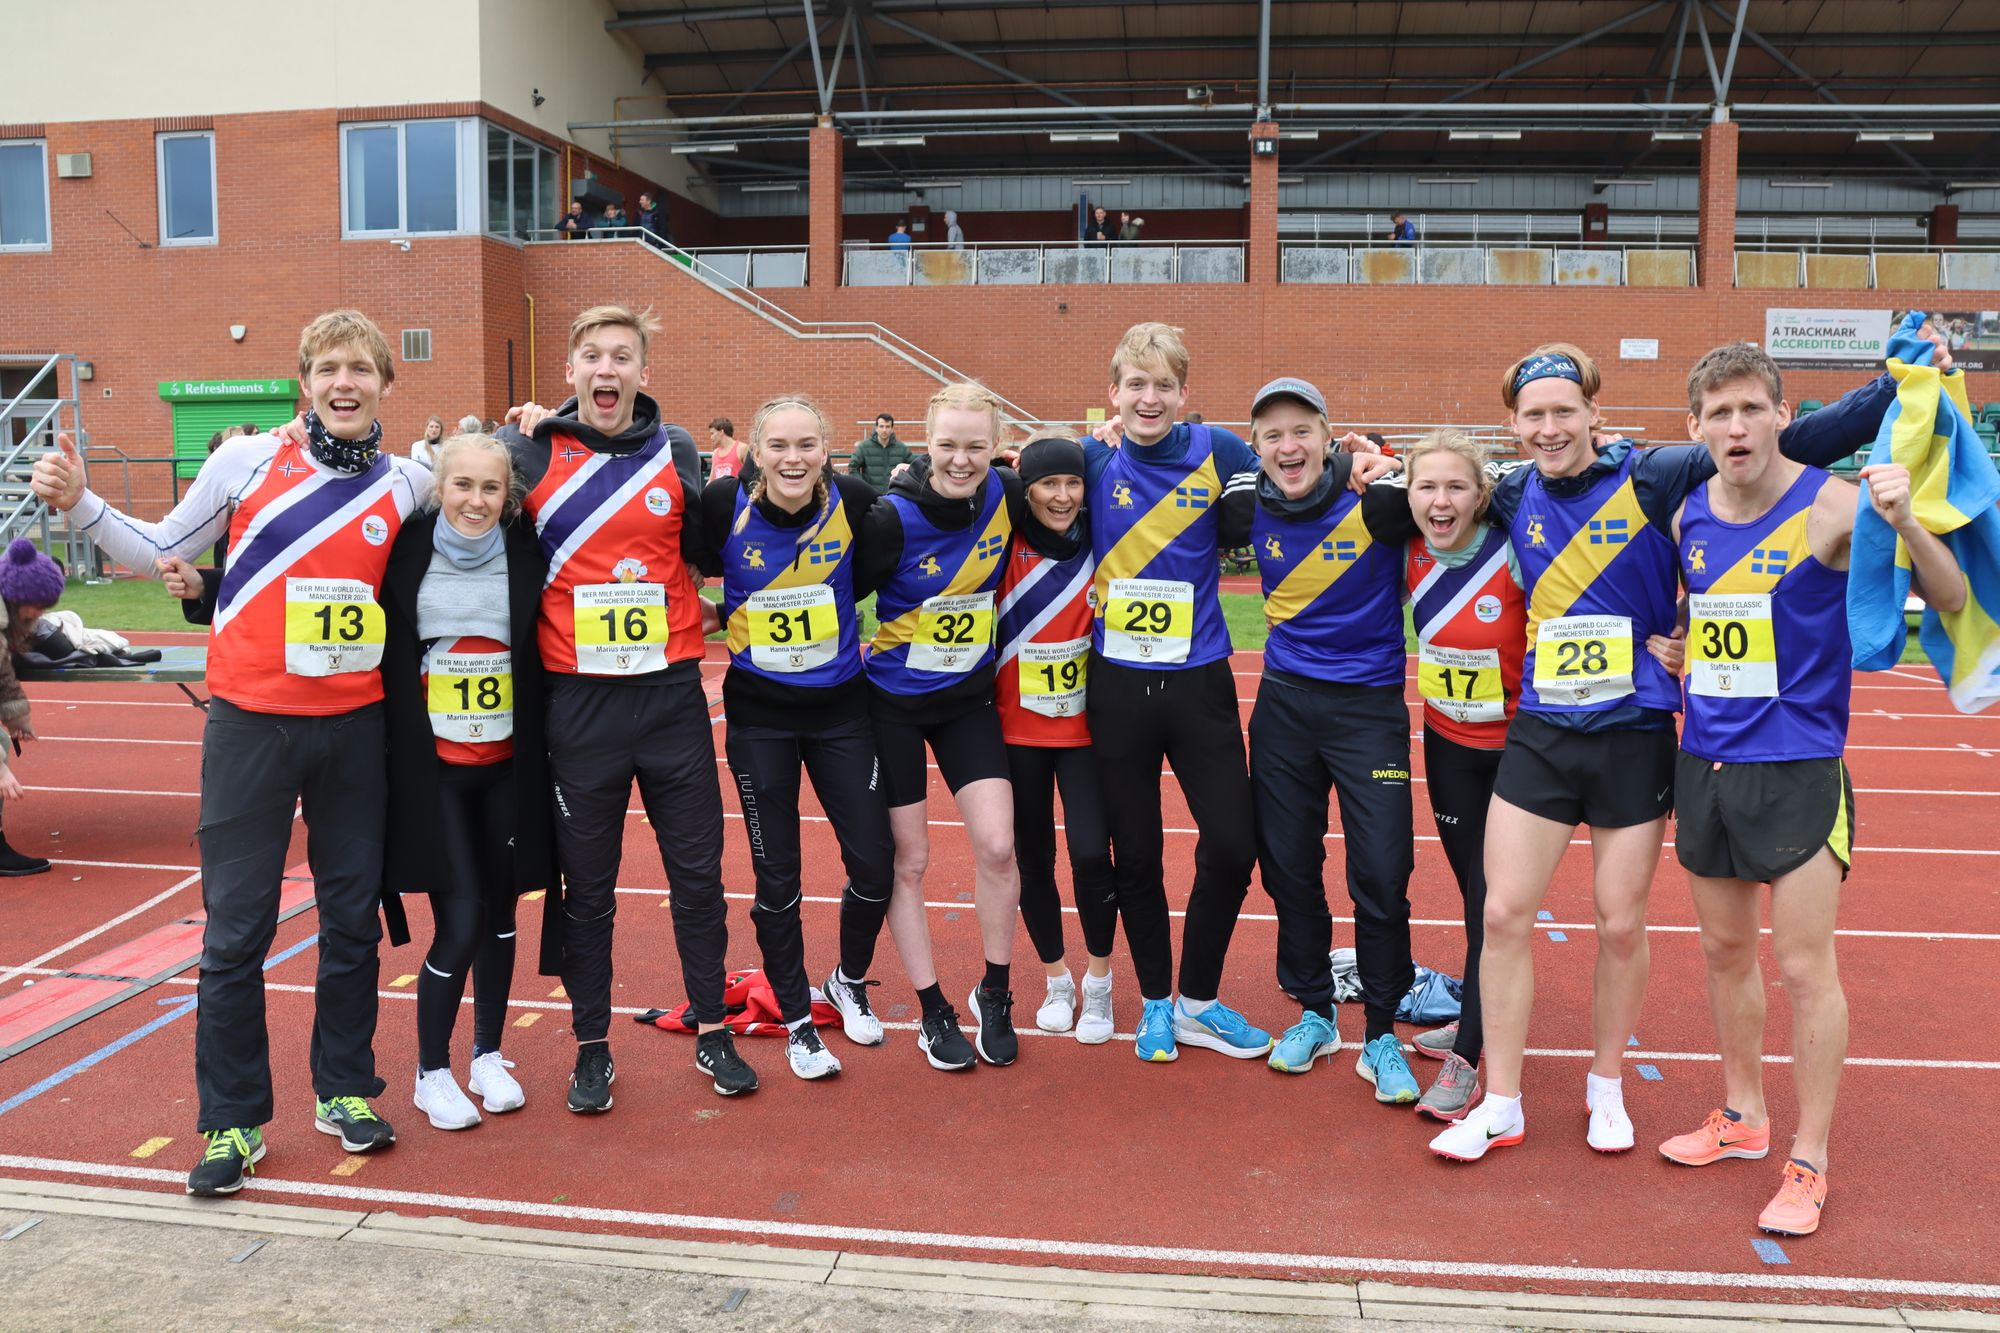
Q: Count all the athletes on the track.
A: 11